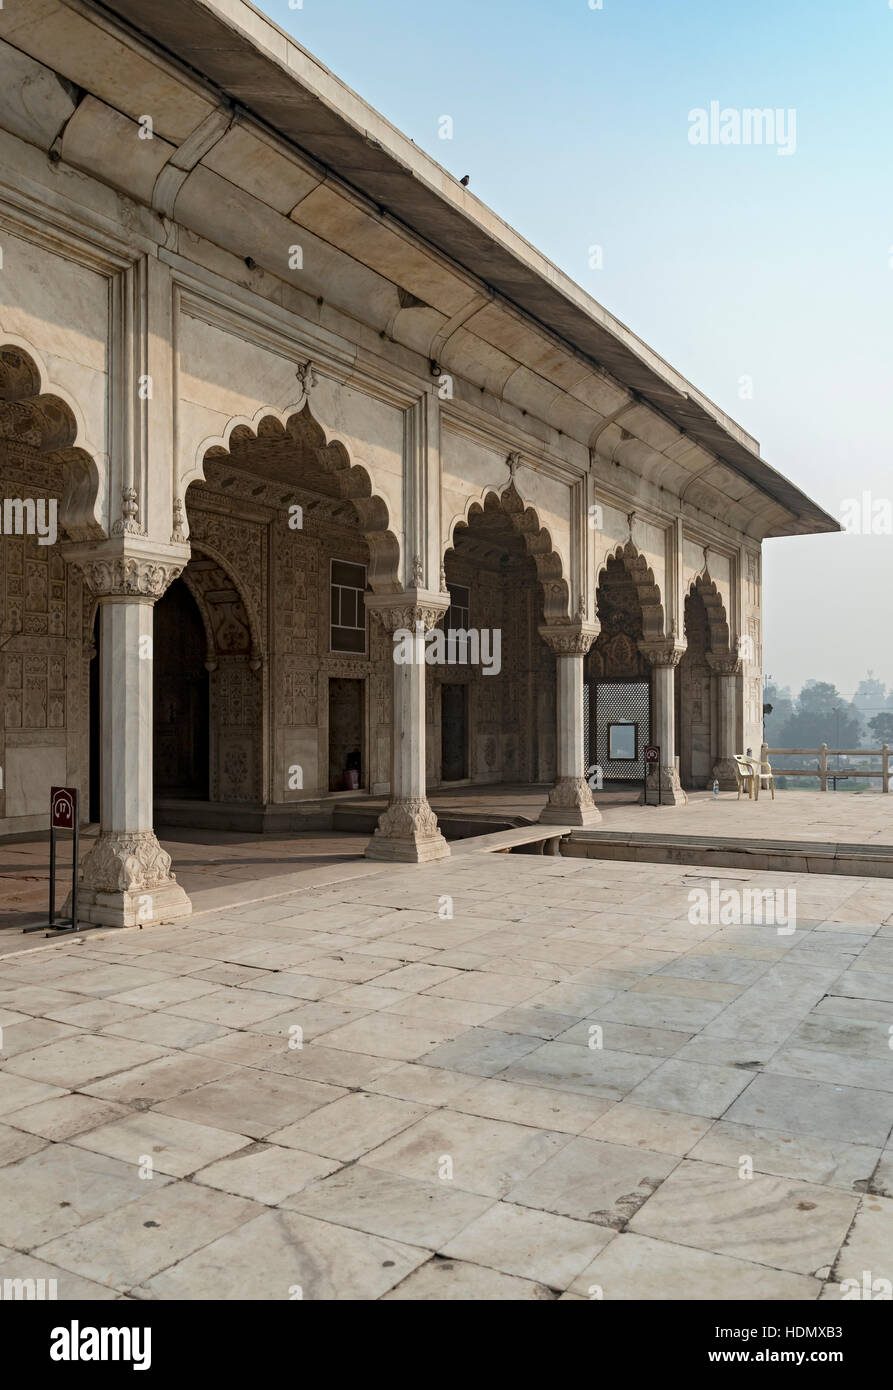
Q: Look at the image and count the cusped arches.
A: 5